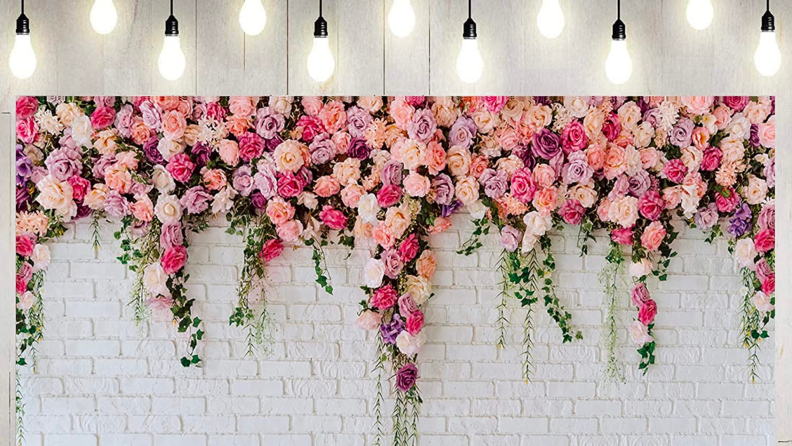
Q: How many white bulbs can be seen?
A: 11